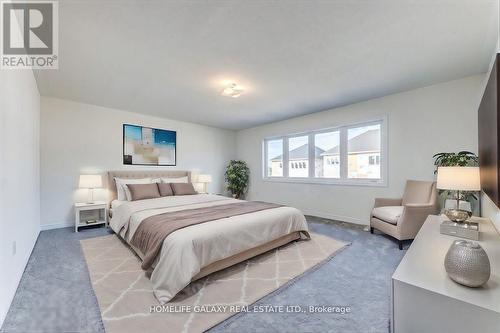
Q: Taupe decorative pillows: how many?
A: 3